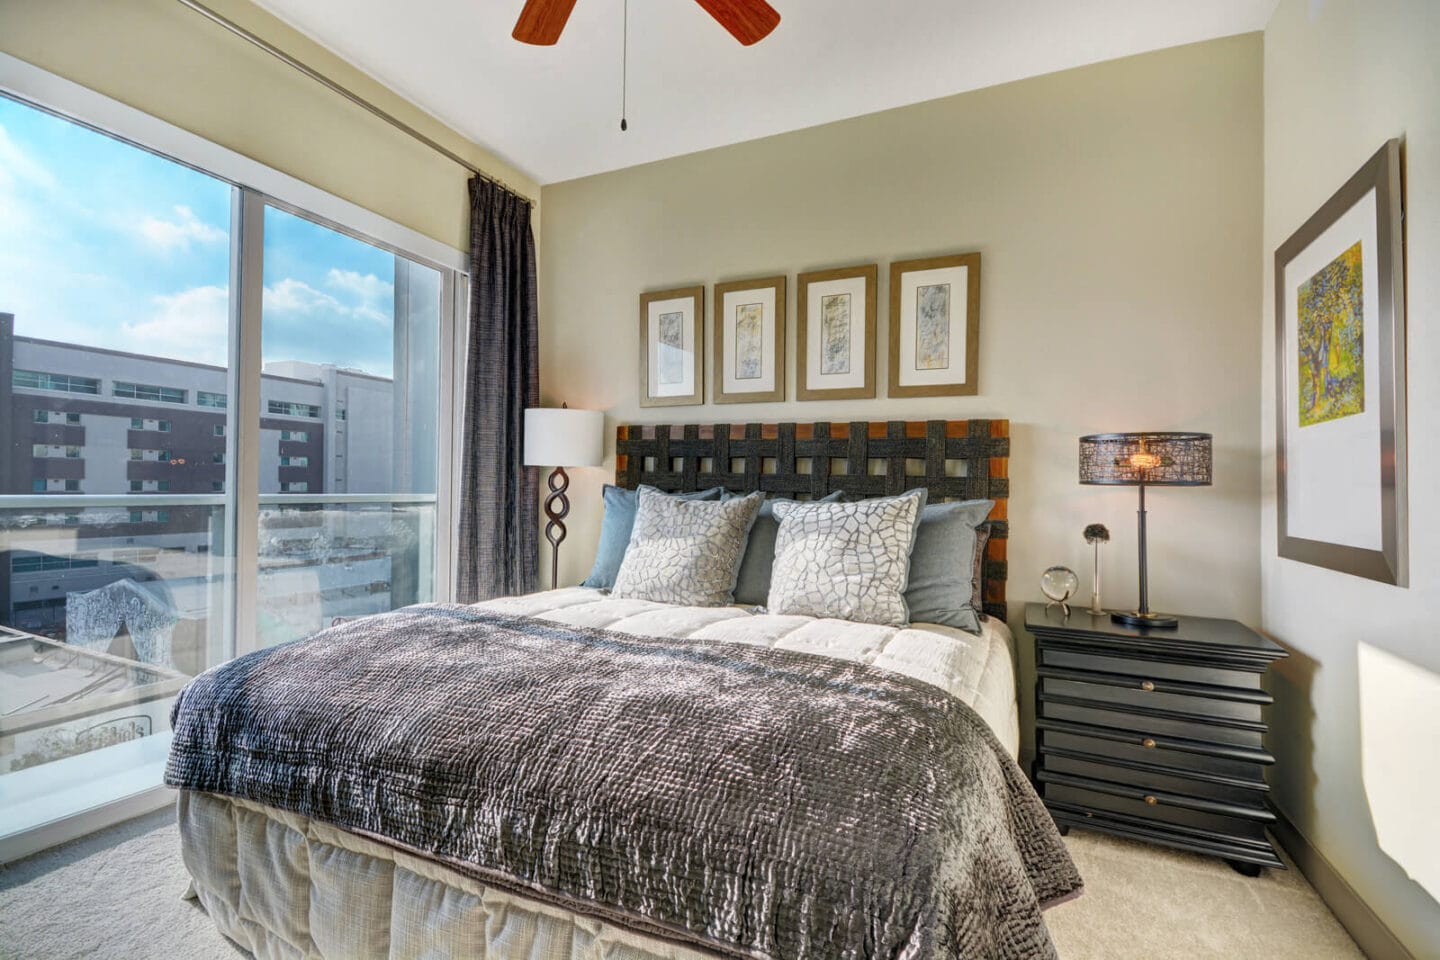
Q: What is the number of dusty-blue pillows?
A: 3